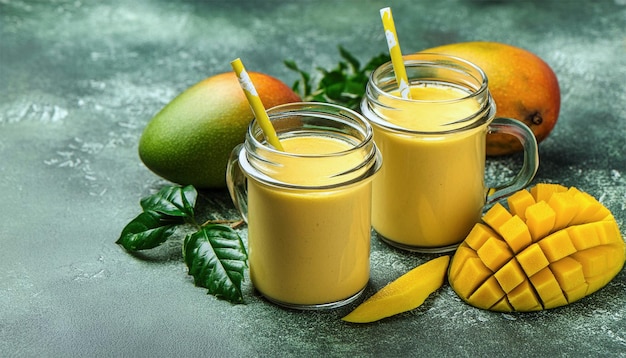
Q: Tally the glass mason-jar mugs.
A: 2